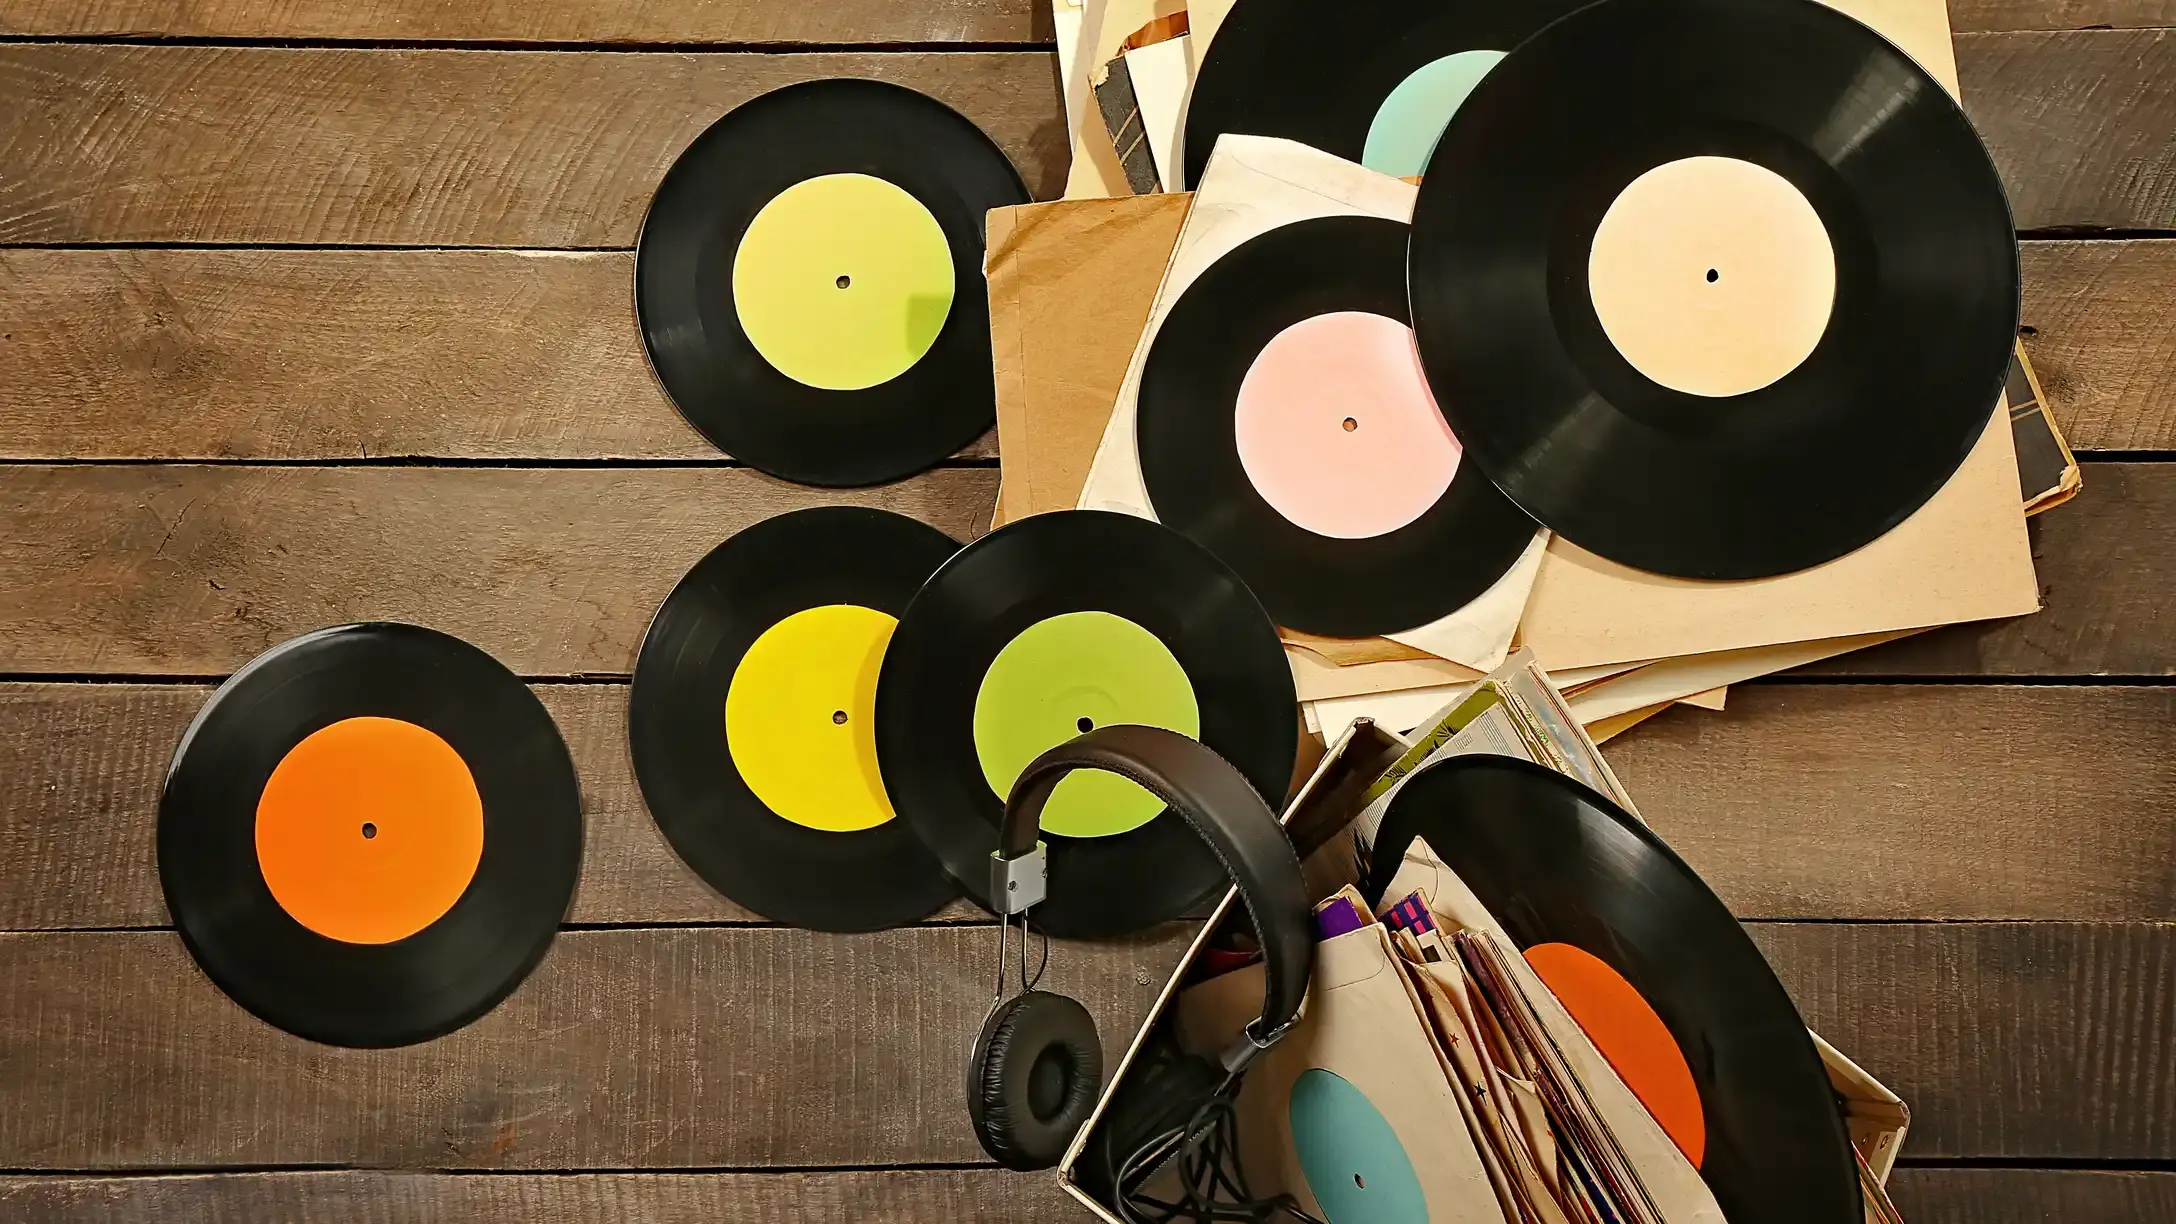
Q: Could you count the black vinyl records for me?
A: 8